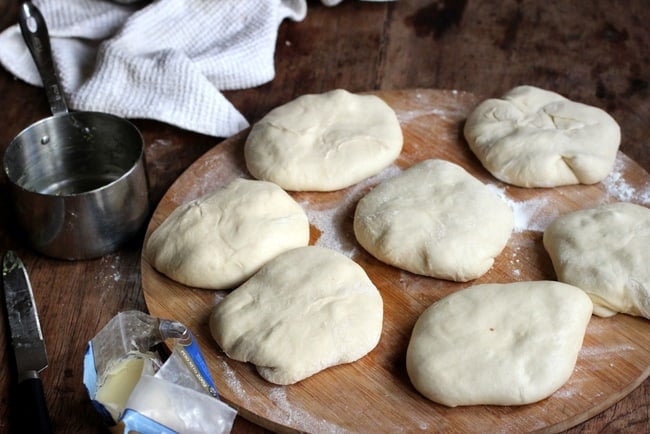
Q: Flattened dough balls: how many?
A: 7